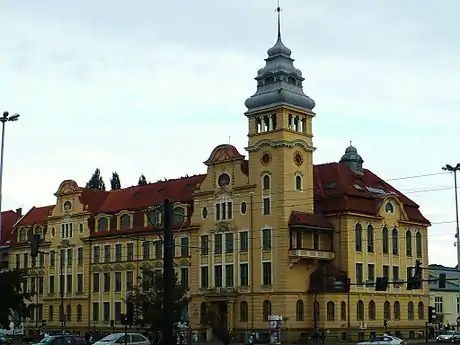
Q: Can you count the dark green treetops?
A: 3